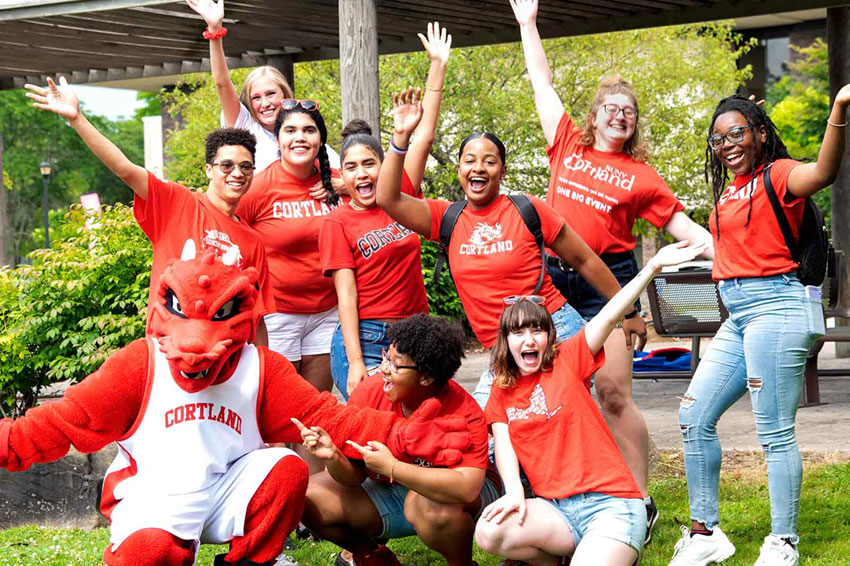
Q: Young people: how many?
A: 9